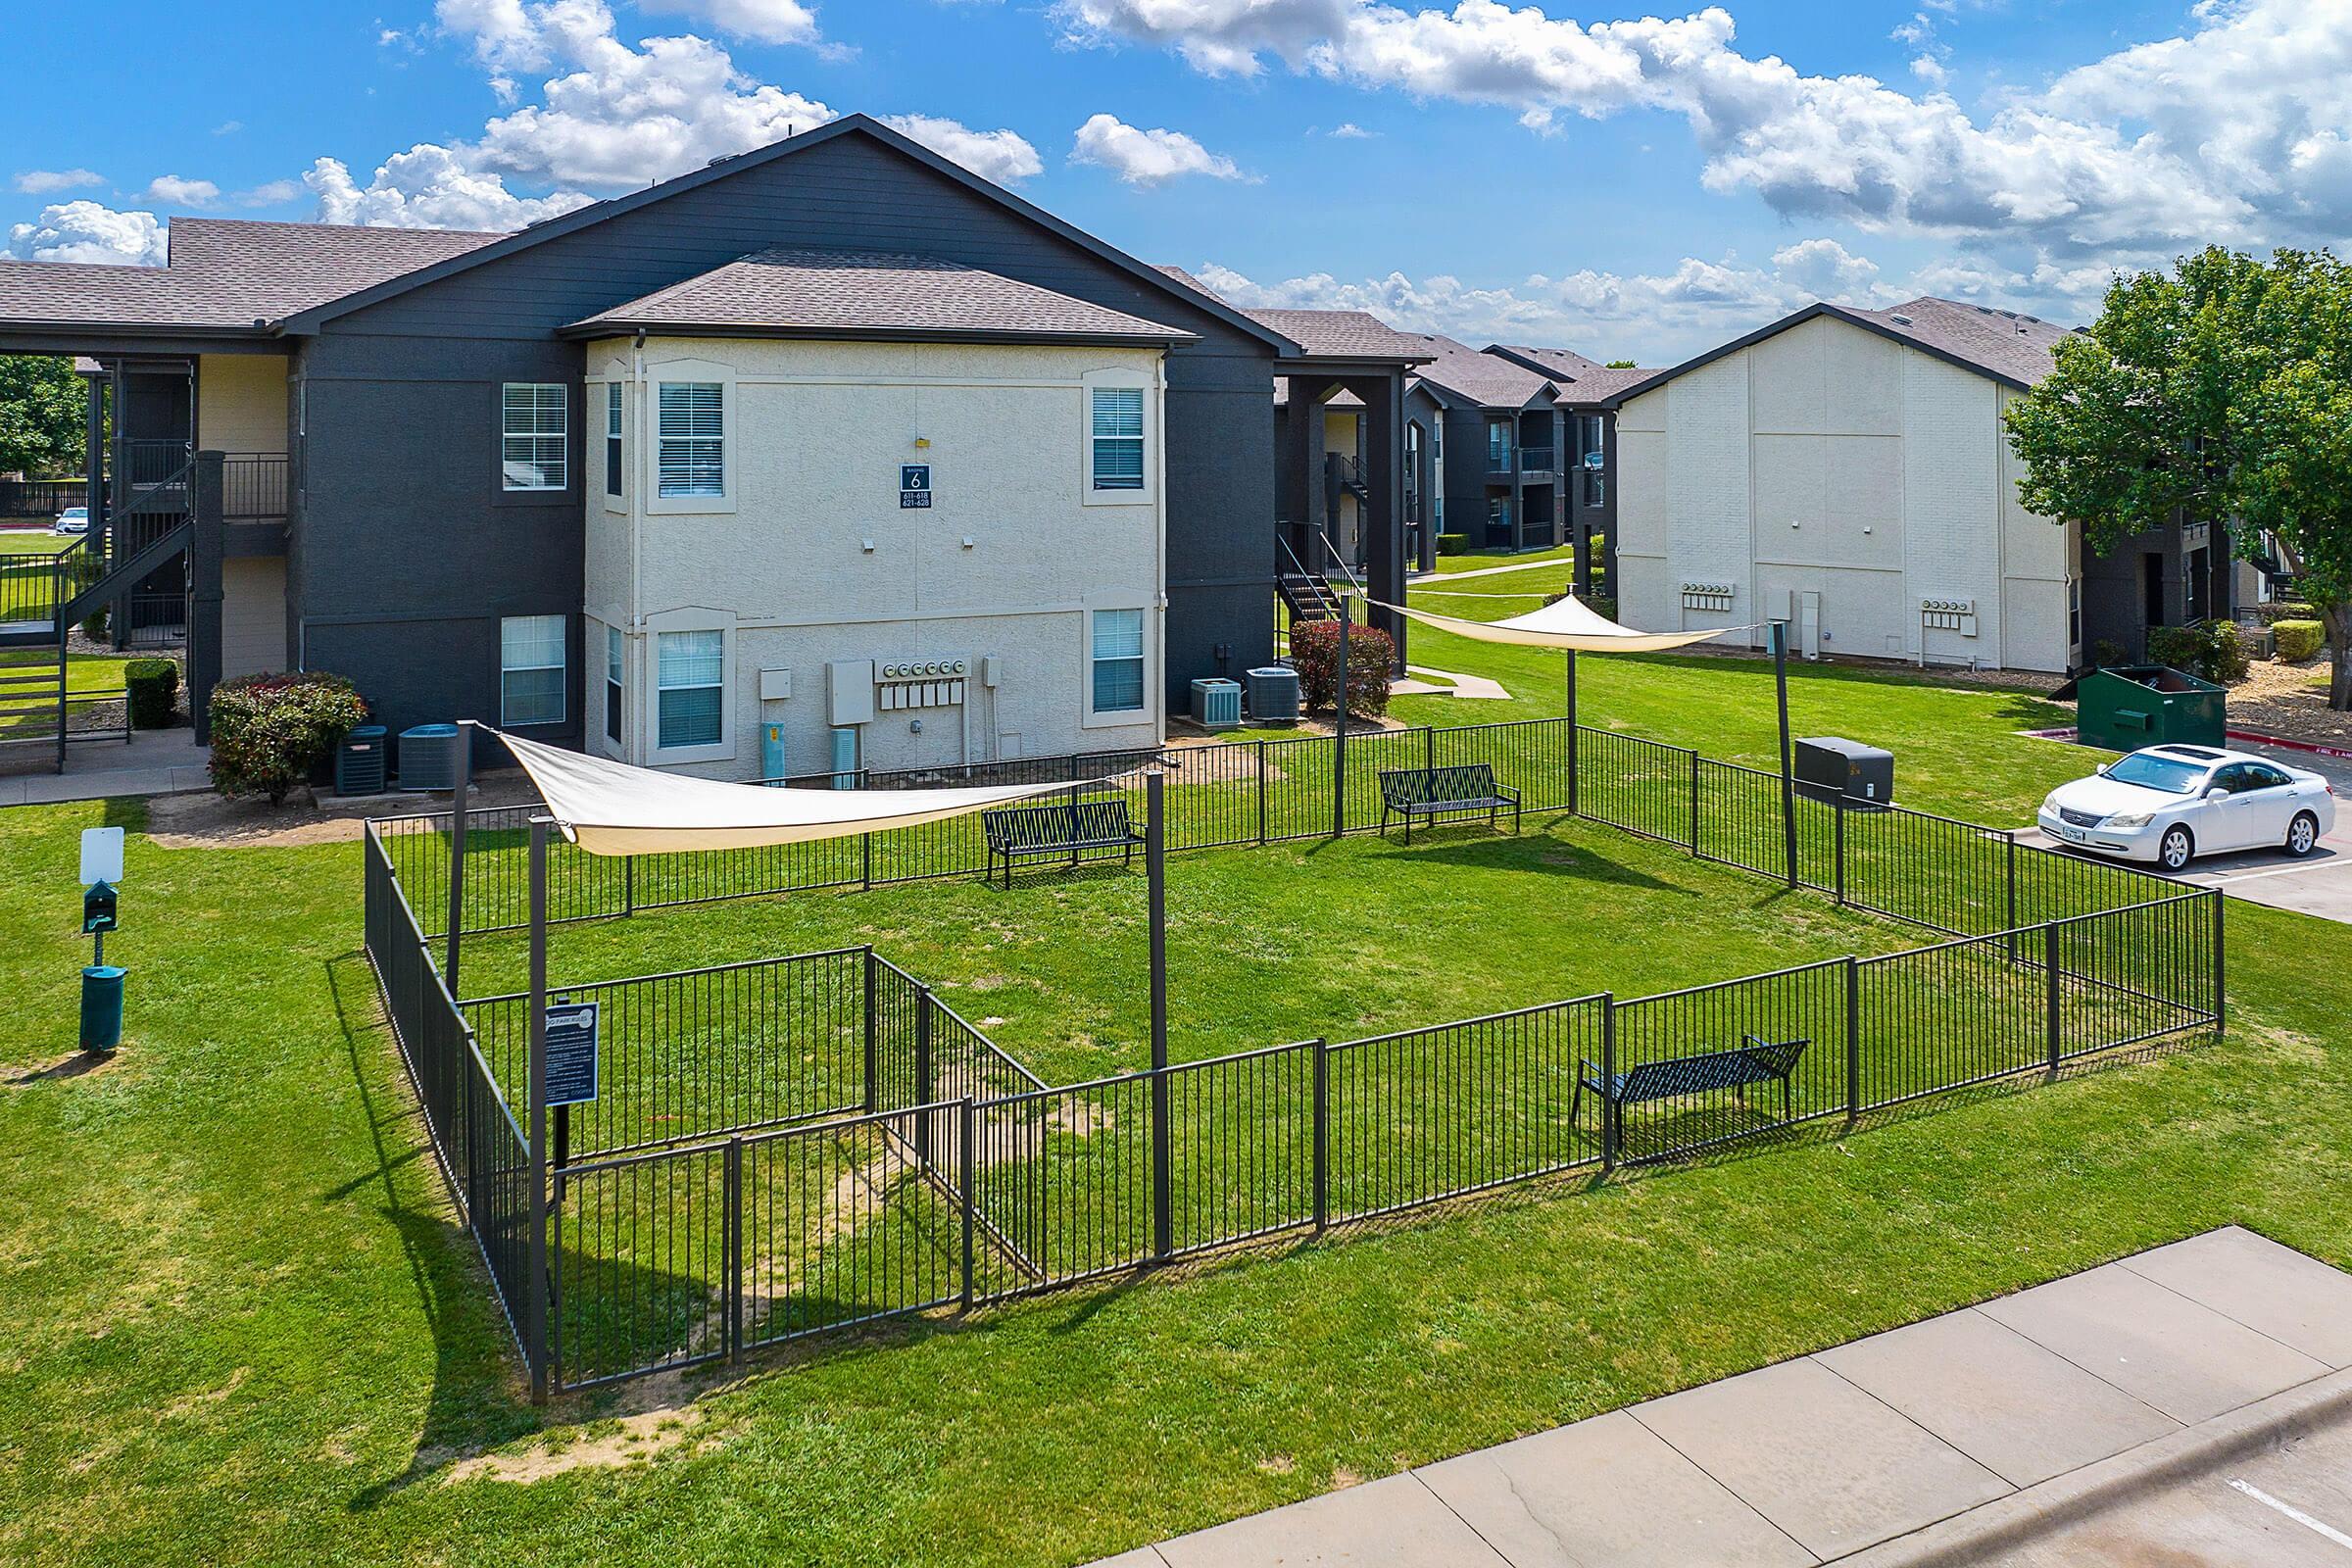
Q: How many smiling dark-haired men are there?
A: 0